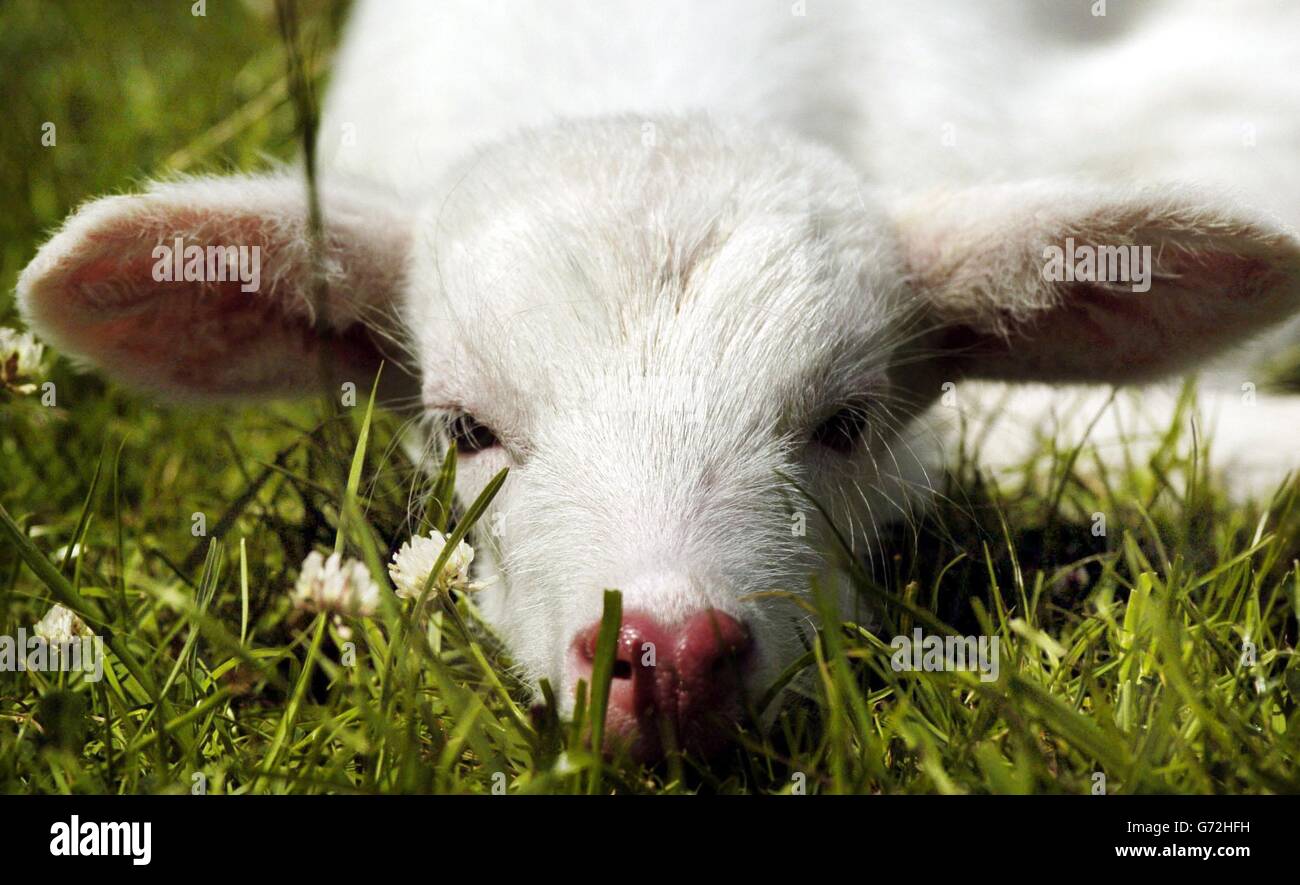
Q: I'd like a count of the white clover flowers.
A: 4